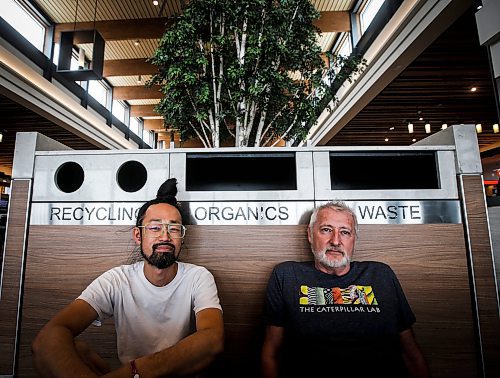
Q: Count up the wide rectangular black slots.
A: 2